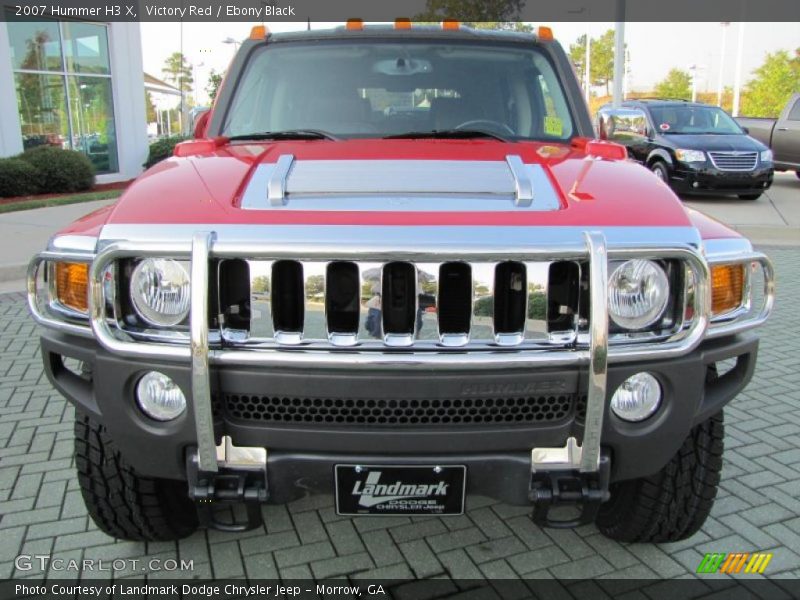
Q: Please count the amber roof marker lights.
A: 5